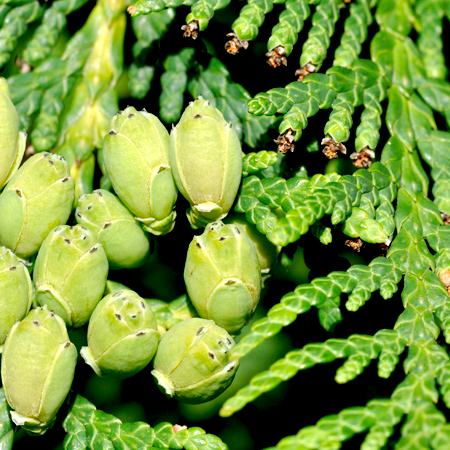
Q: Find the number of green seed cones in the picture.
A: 12